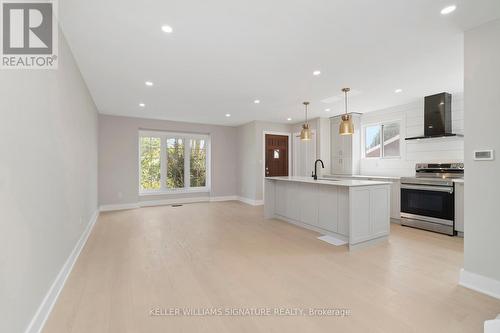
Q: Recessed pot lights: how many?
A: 10